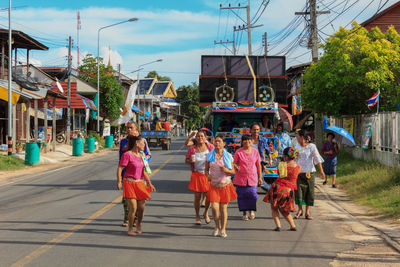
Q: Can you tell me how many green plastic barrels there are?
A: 4